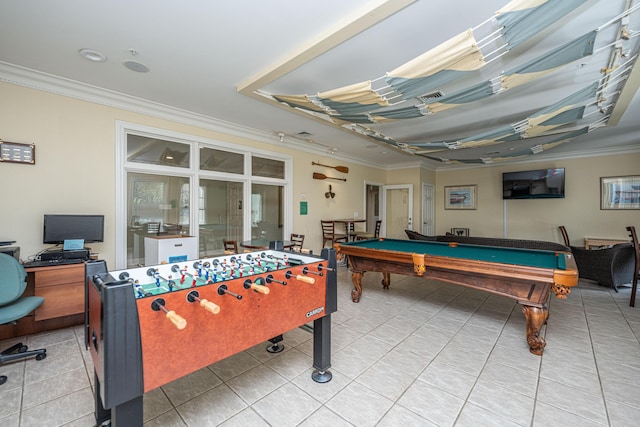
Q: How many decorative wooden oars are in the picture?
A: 2